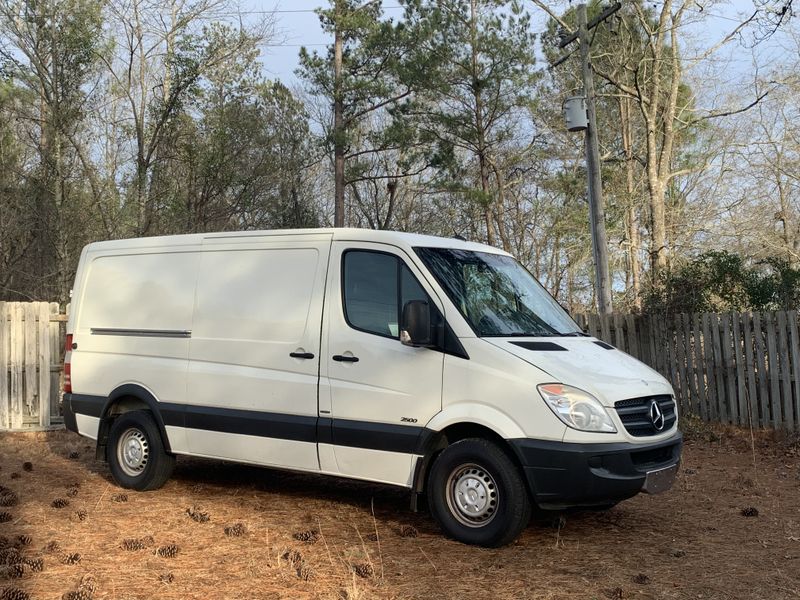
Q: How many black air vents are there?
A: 2